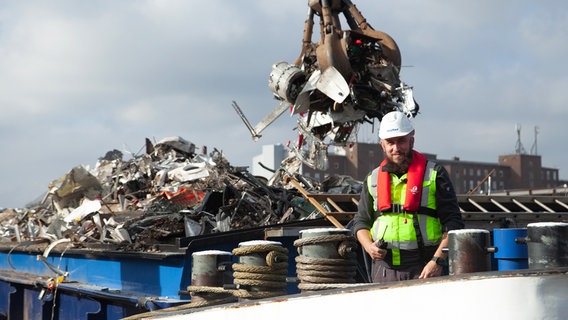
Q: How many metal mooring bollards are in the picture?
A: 5